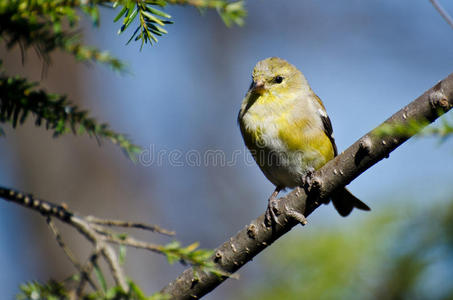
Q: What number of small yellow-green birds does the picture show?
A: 1